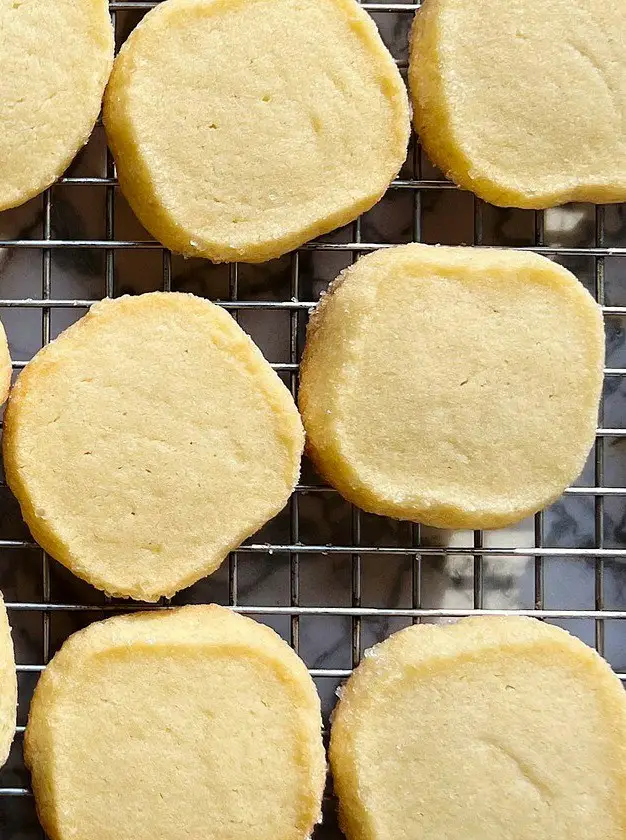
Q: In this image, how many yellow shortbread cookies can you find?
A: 9